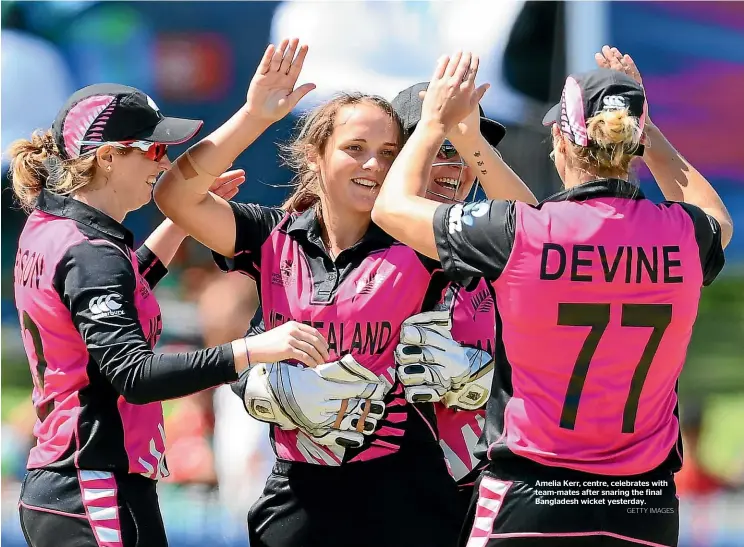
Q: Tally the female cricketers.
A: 4